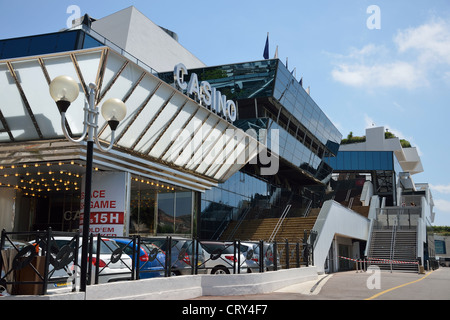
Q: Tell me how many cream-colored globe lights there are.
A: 2